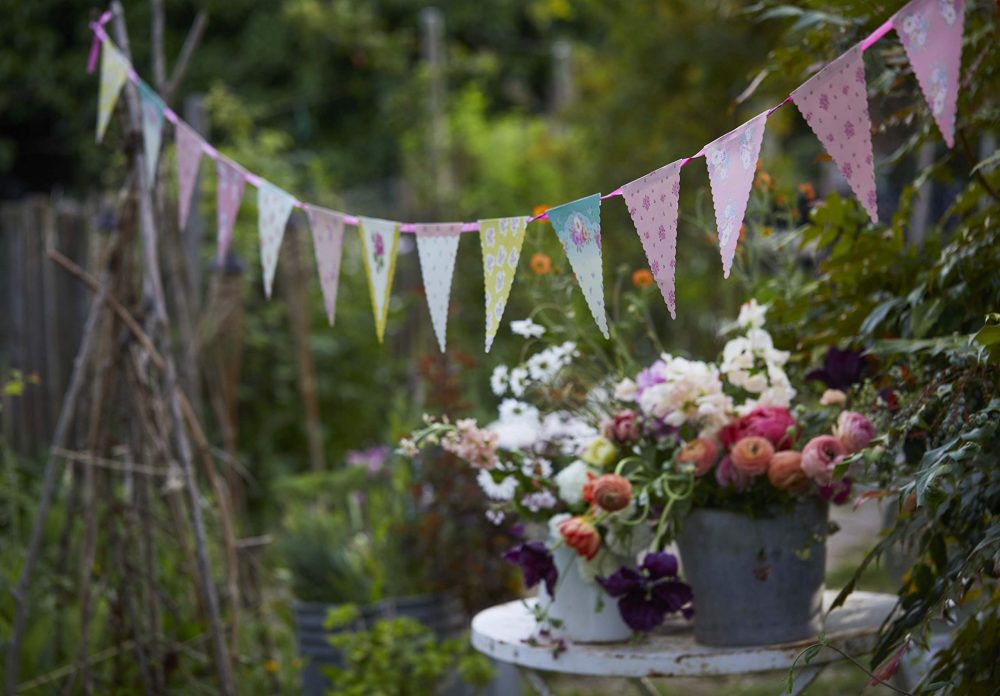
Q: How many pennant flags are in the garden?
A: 14